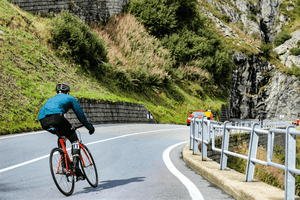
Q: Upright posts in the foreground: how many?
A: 6